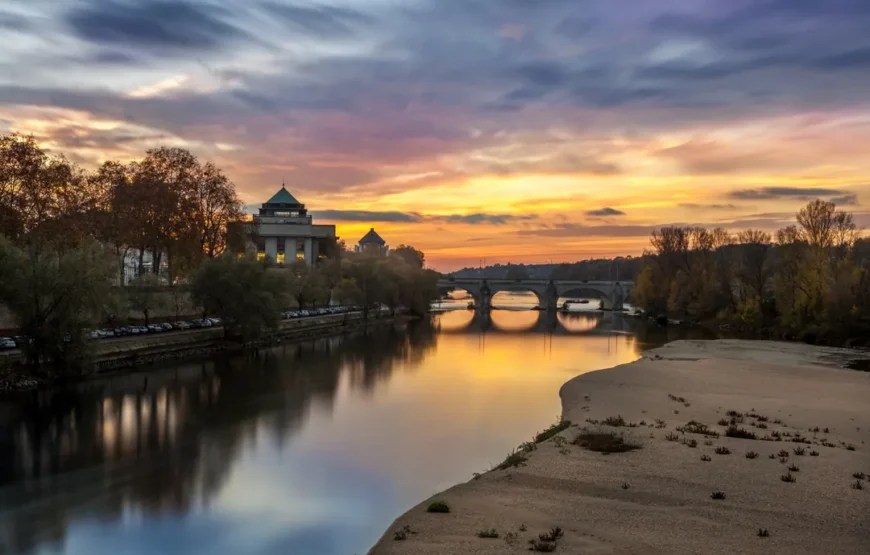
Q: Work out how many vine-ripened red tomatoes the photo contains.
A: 0